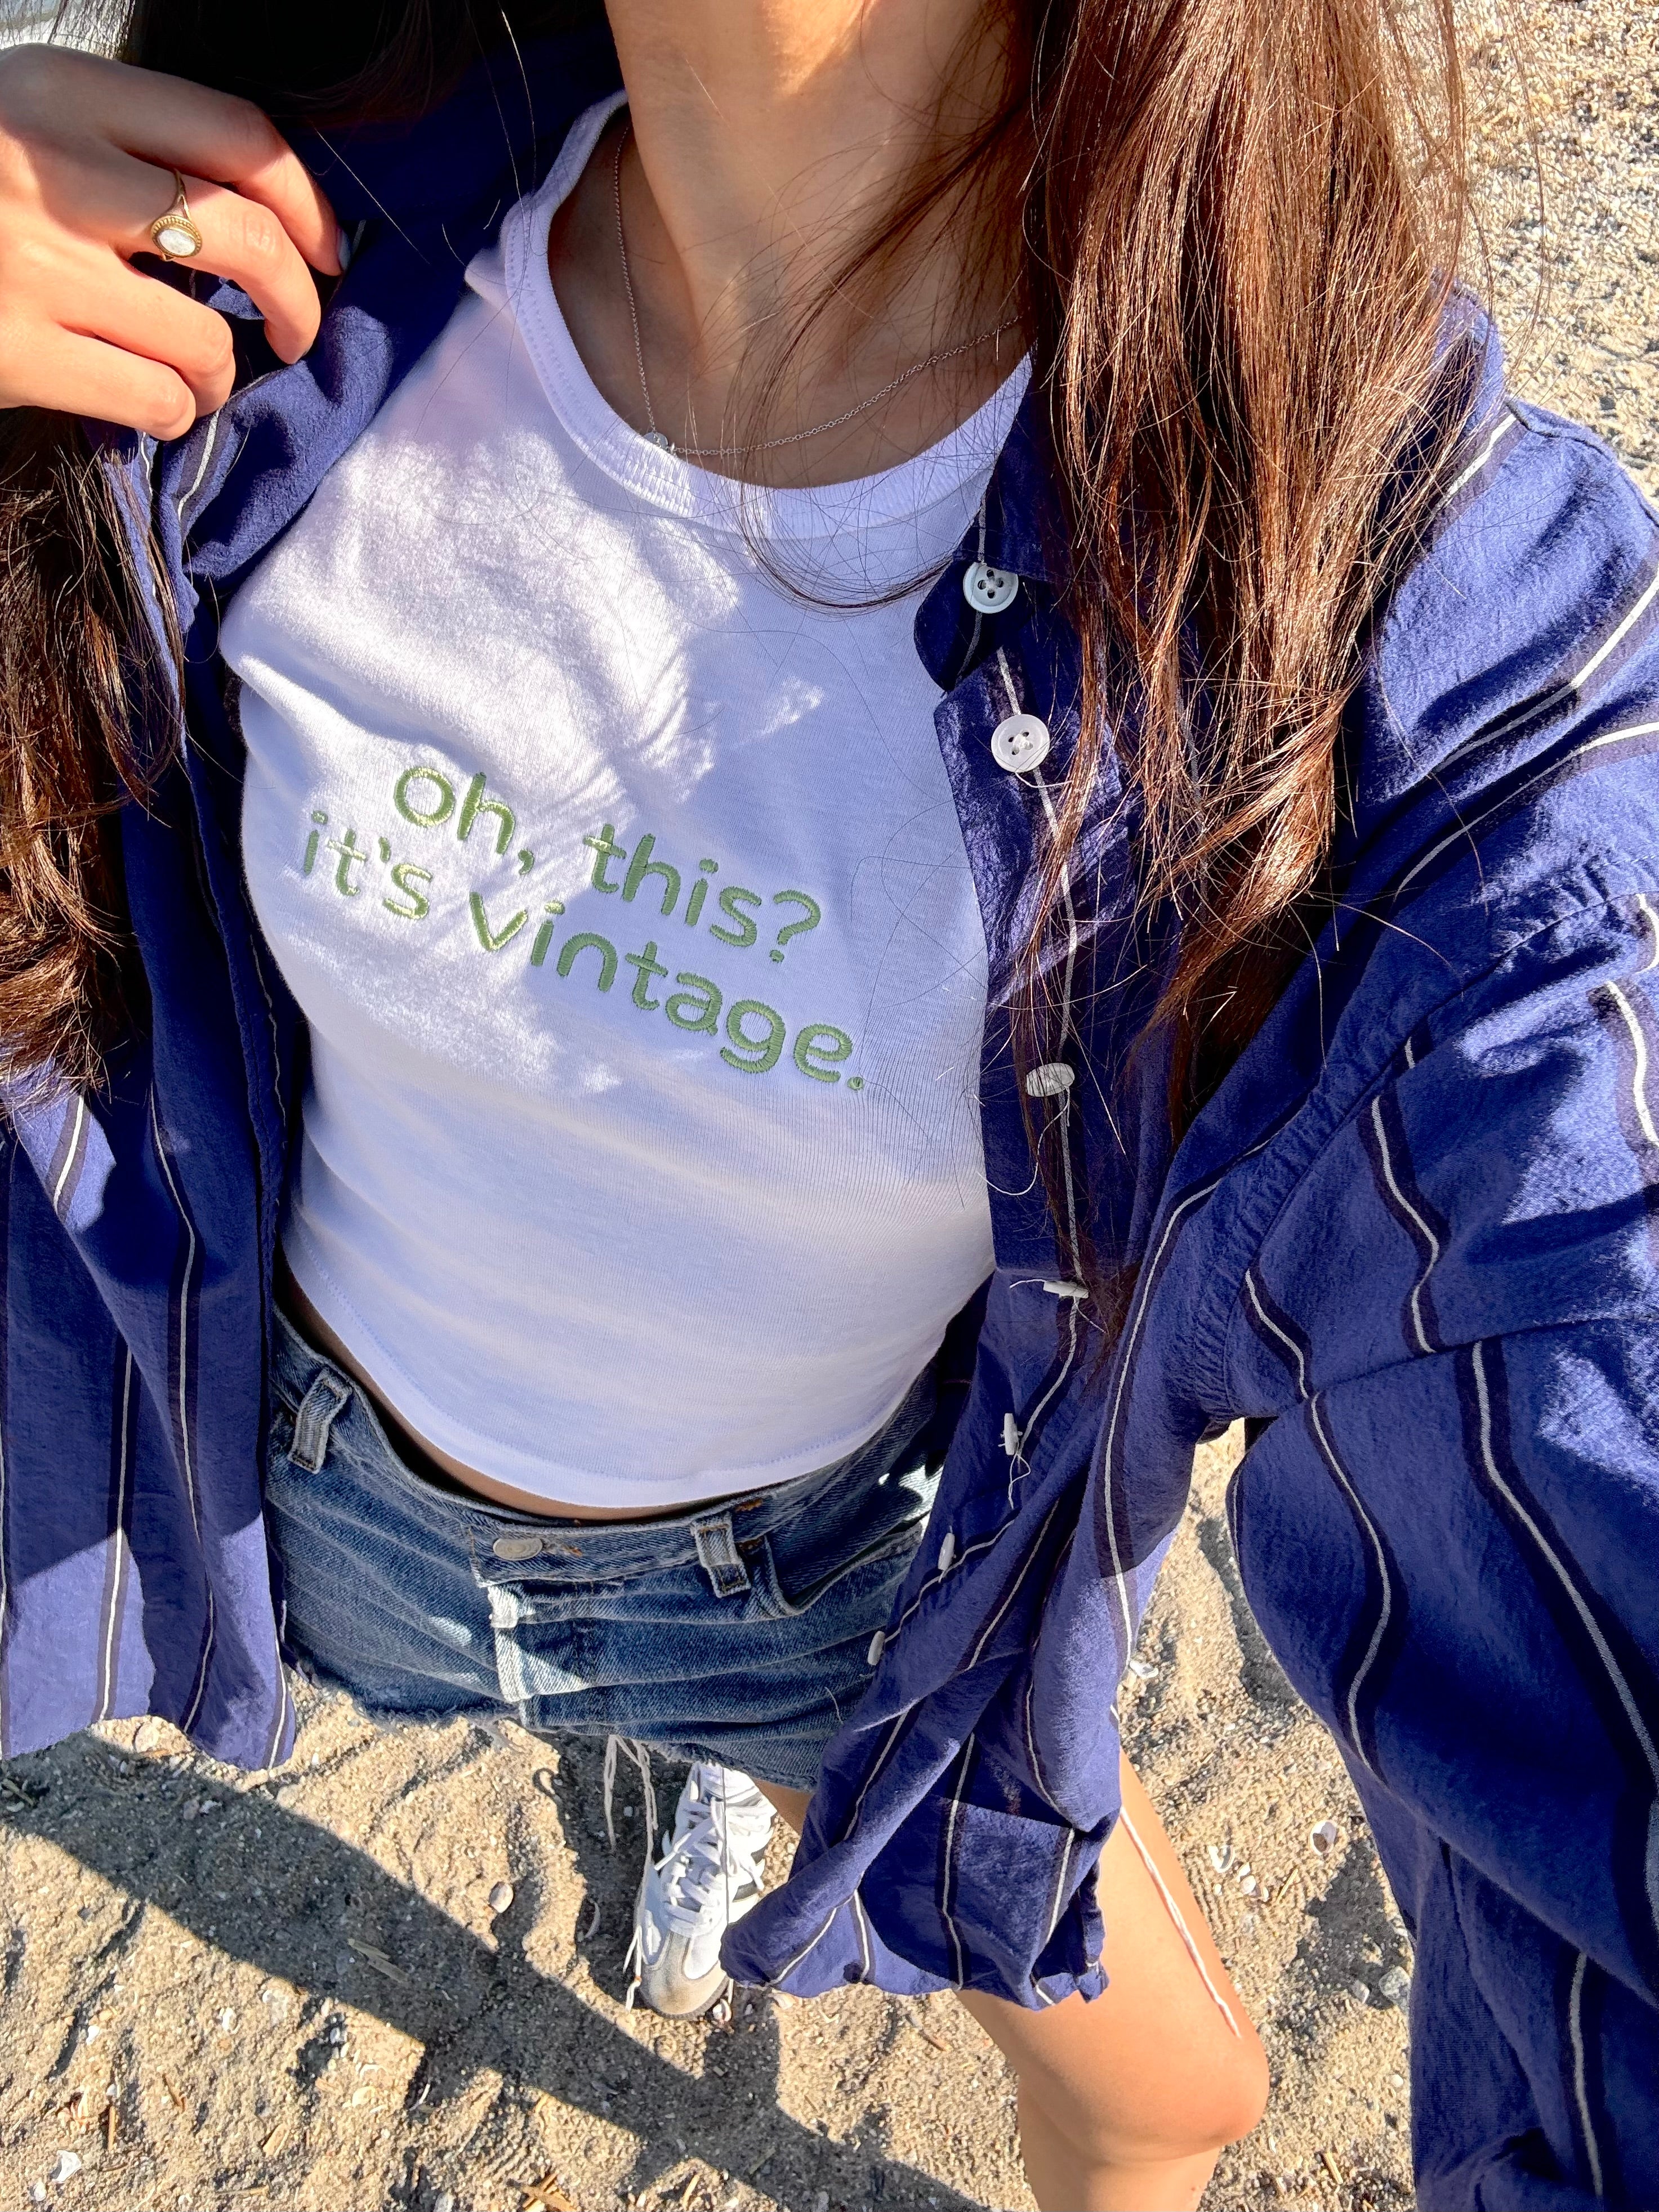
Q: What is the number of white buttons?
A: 7